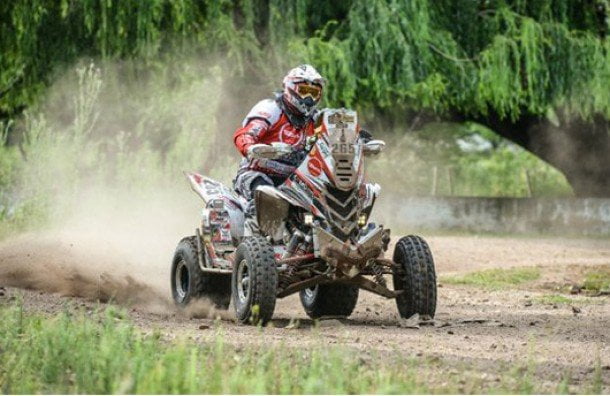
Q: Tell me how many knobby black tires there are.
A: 4